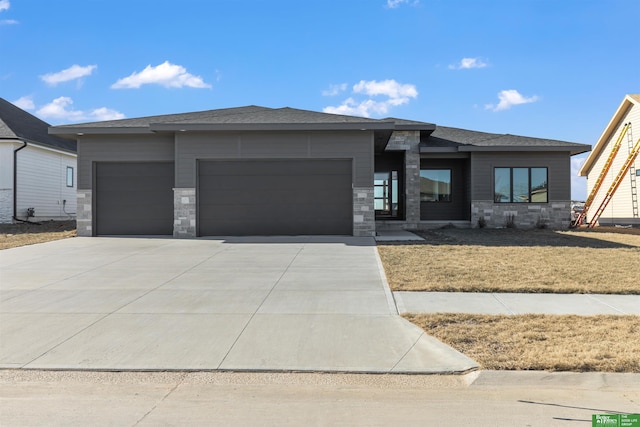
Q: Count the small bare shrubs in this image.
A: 3